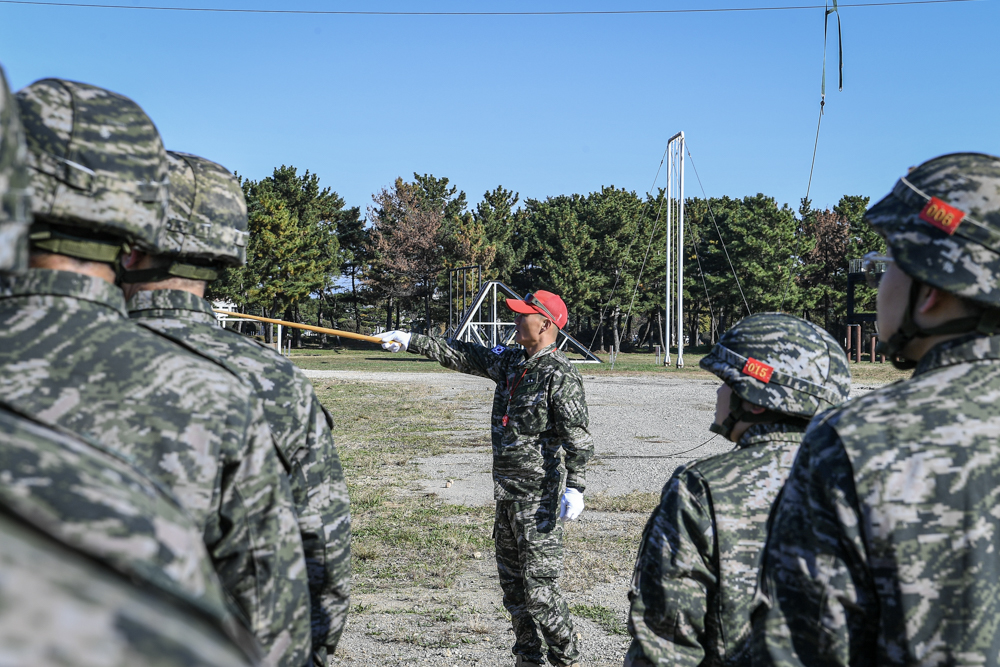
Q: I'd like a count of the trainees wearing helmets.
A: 5